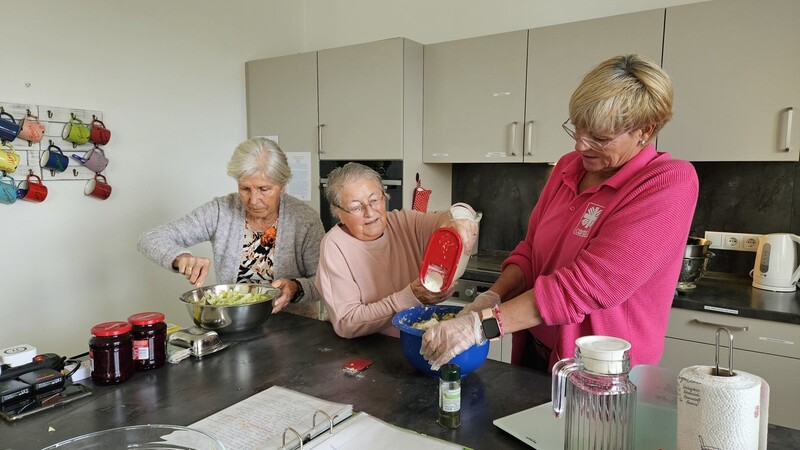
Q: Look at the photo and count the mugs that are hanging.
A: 10